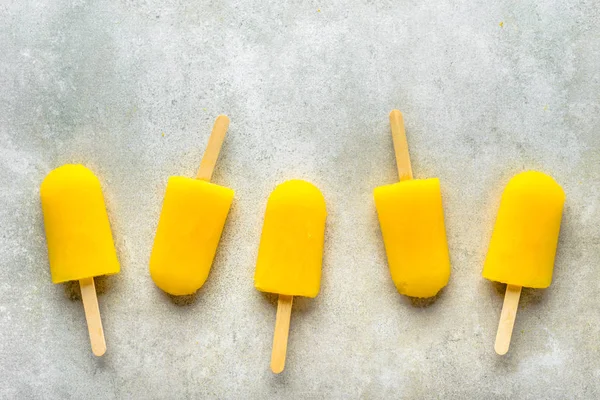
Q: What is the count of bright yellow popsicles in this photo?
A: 5